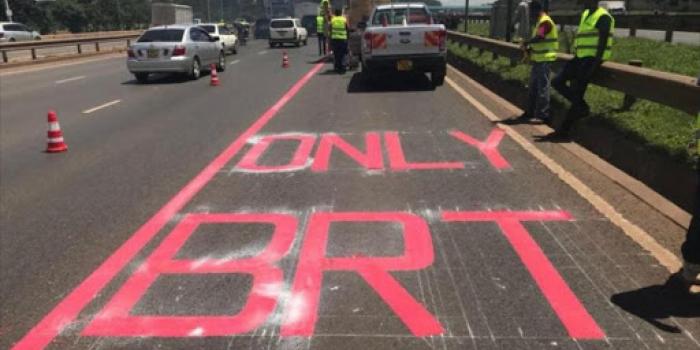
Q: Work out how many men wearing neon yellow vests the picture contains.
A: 4